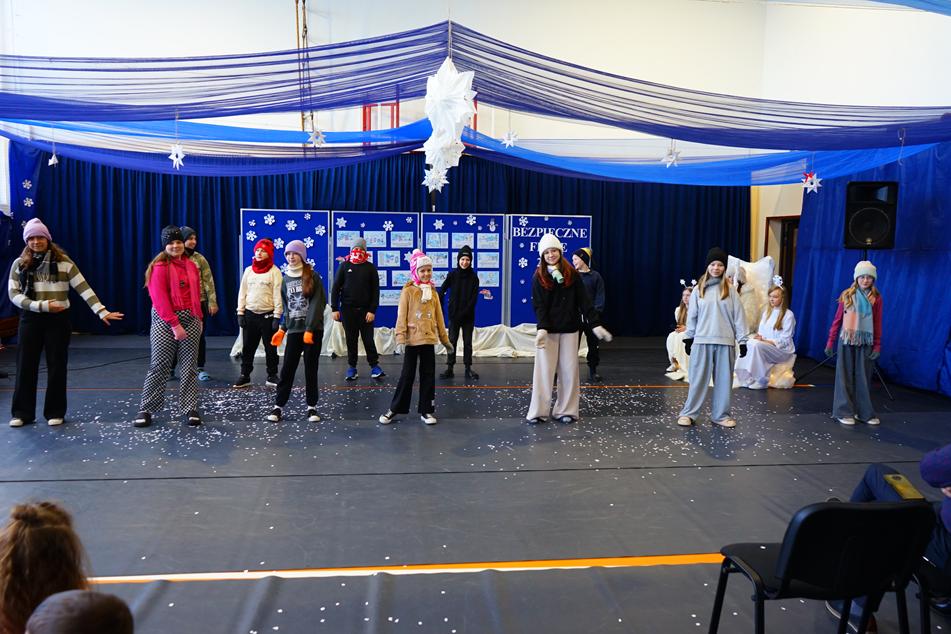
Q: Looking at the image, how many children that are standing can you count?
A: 12